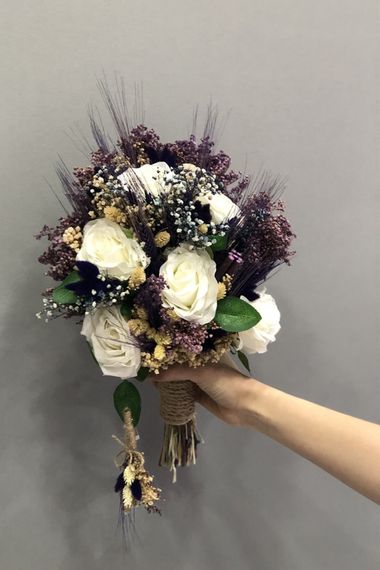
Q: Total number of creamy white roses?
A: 6